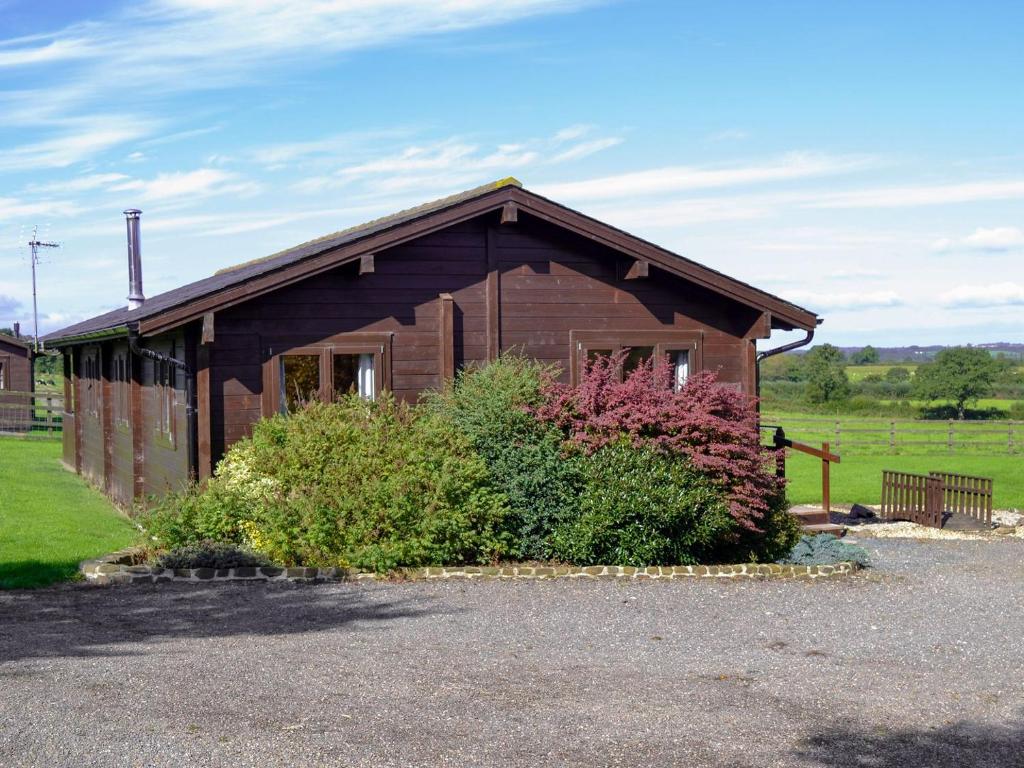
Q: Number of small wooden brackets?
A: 5